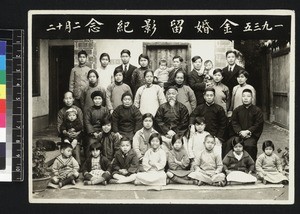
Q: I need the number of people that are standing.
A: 13